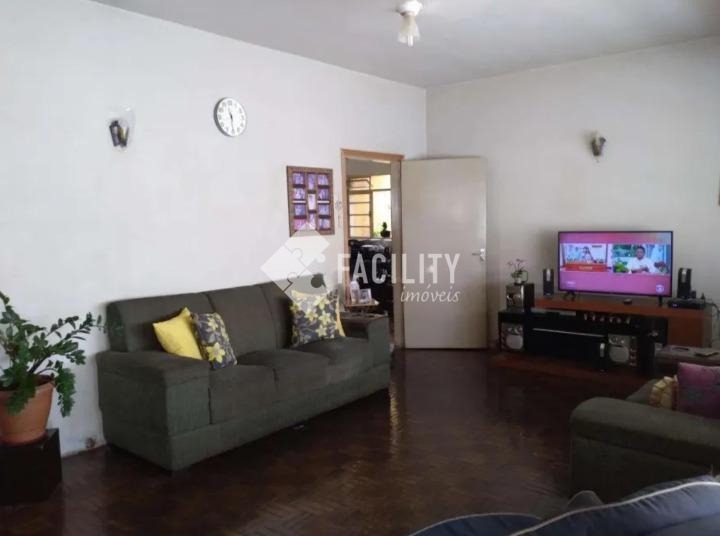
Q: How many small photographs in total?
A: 11